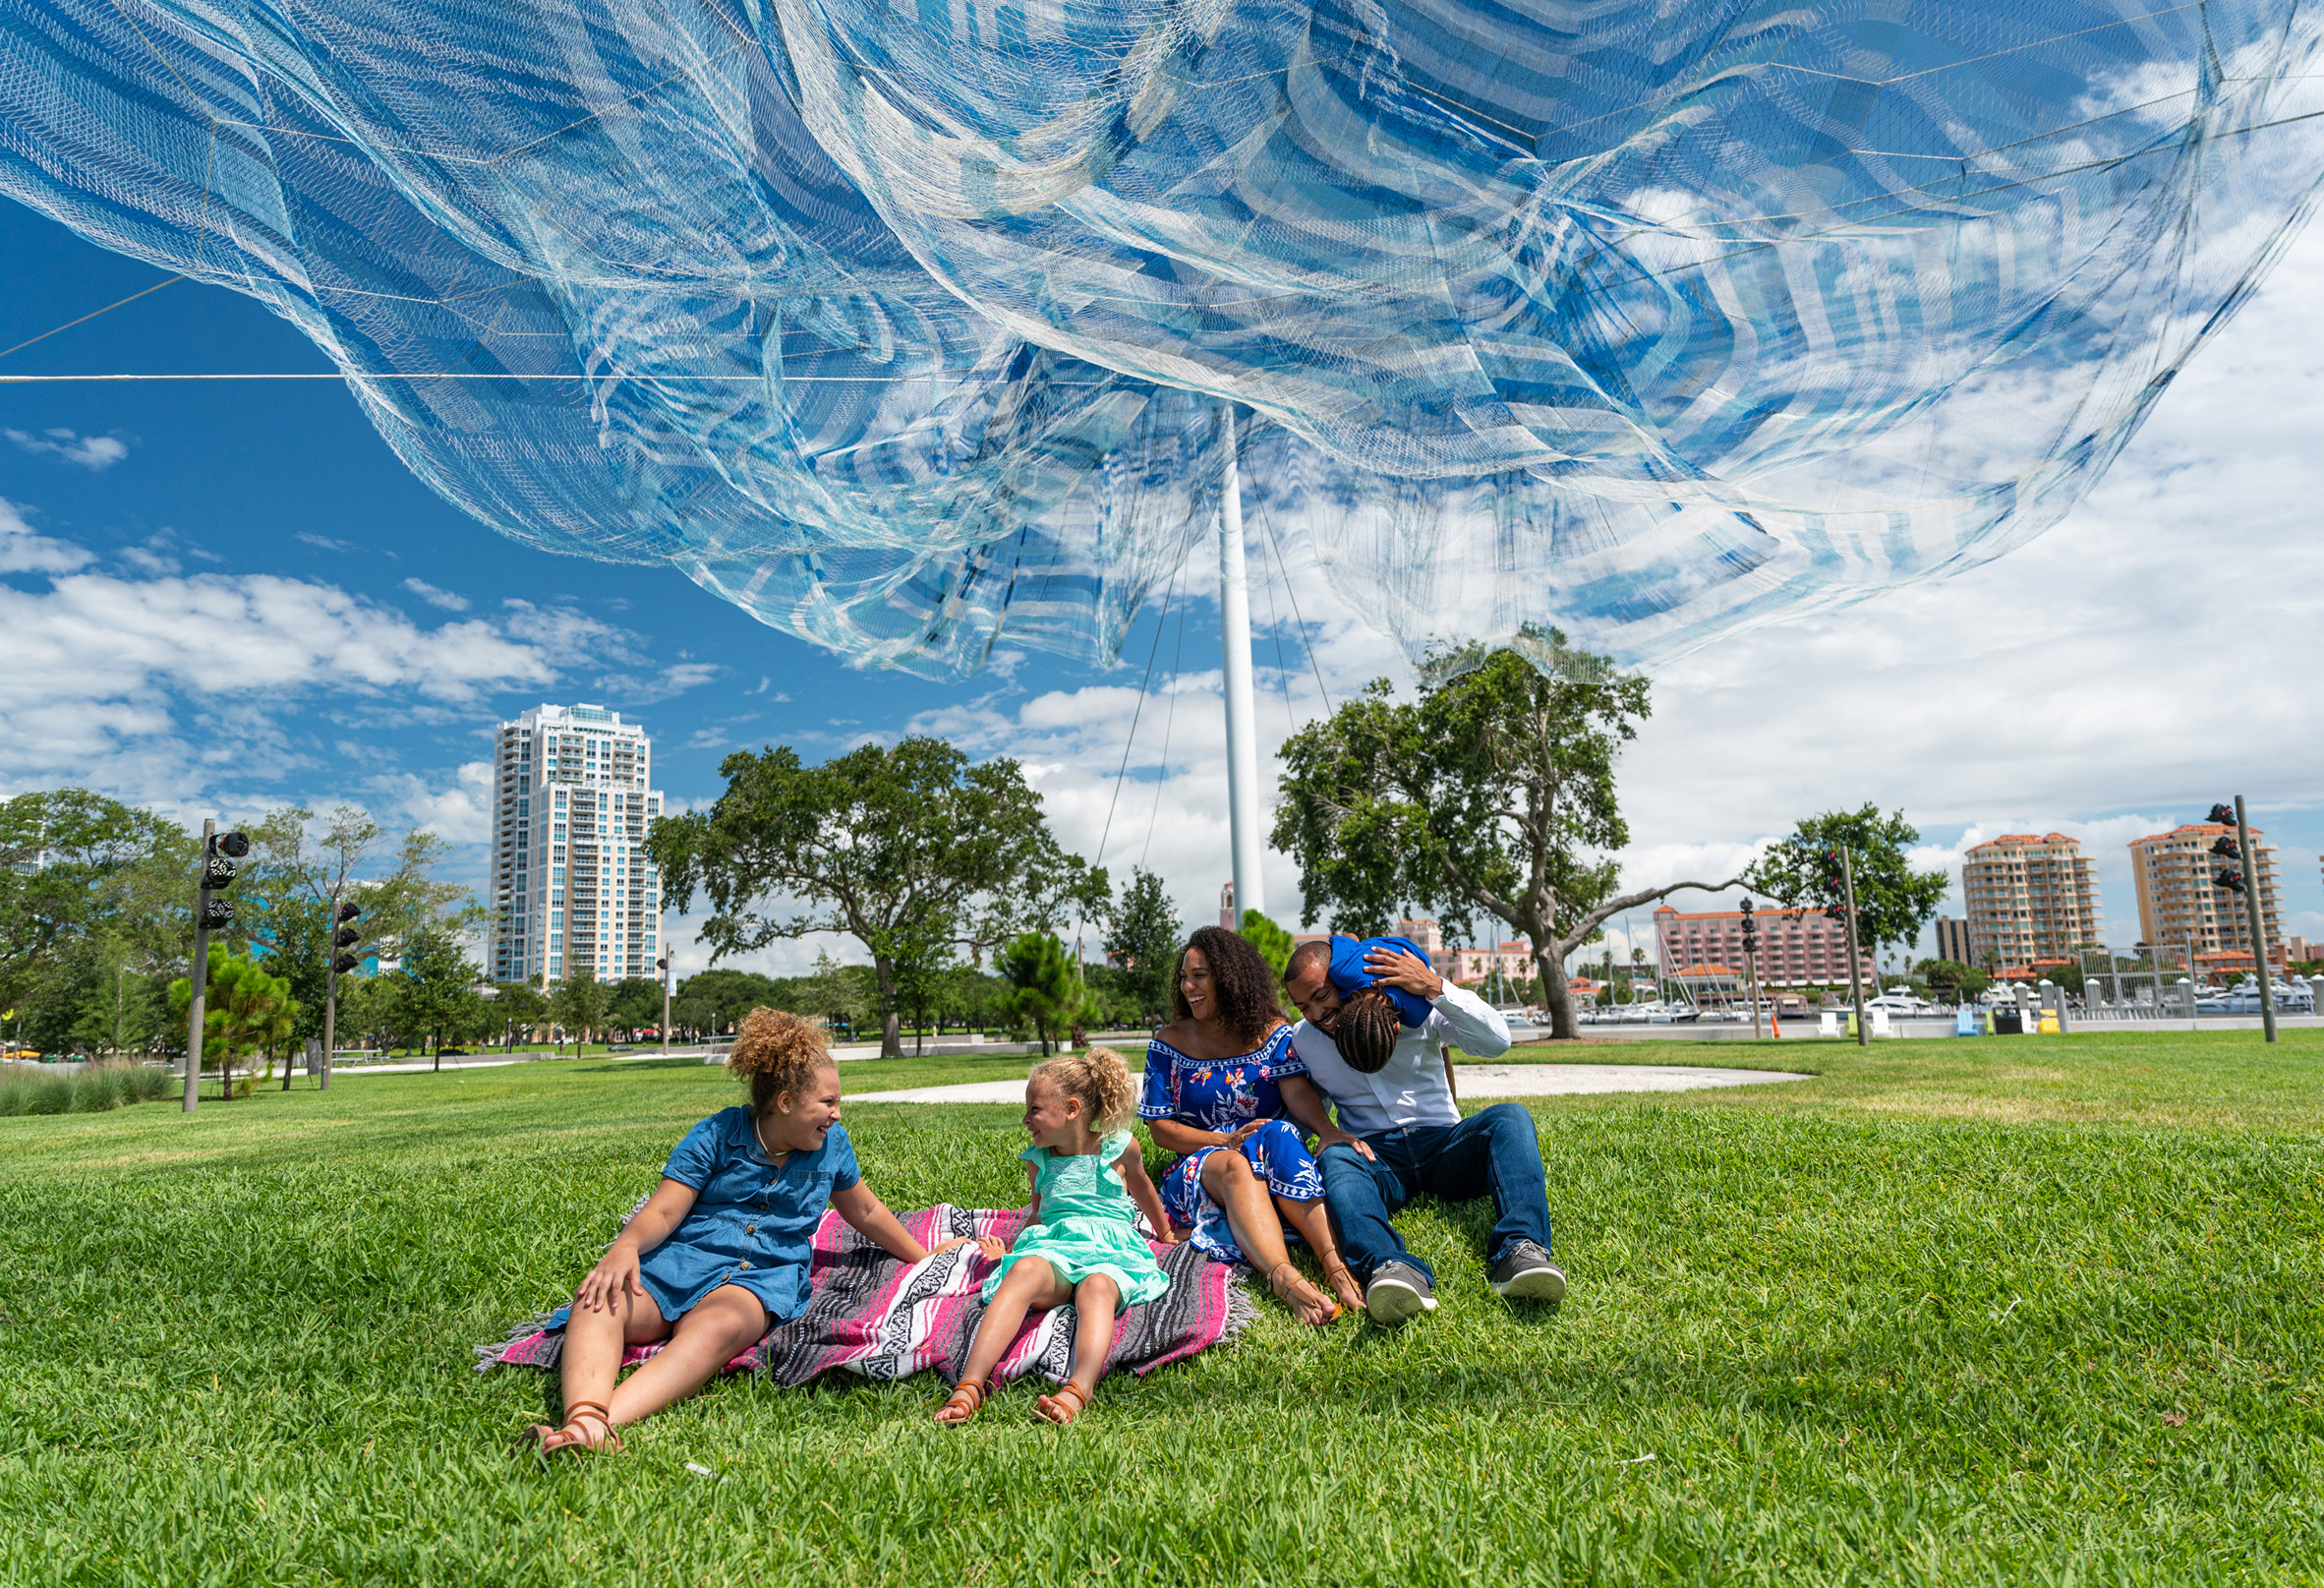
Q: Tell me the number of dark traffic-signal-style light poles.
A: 5